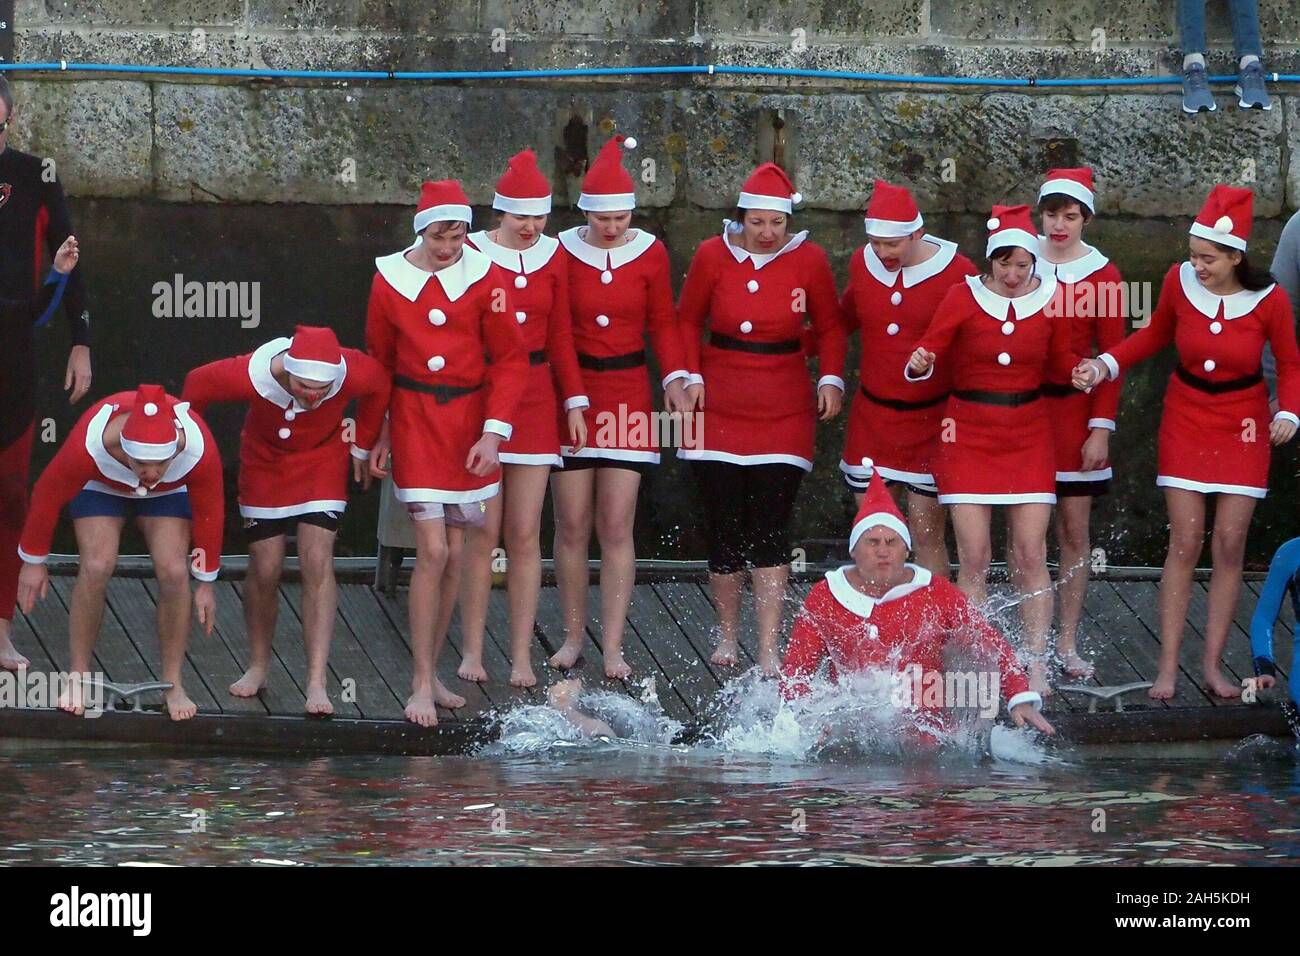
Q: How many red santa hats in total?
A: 11